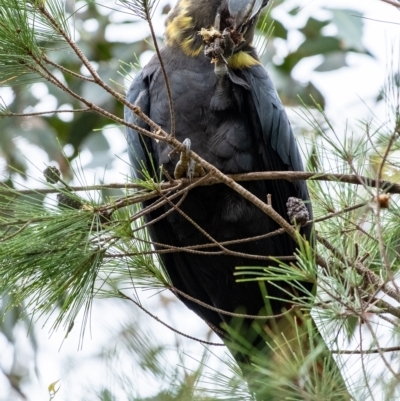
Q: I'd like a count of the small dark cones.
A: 3